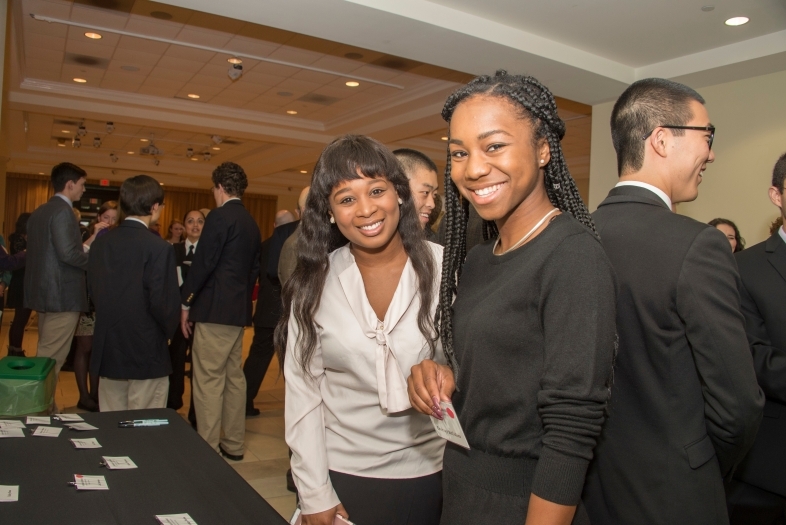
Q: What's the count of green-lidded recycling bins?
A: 1